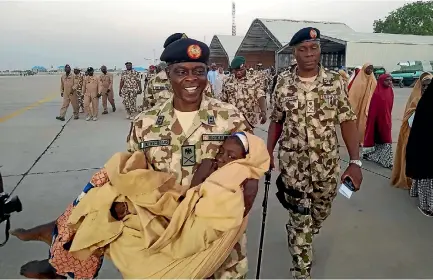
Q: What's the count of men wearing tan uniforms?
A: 3